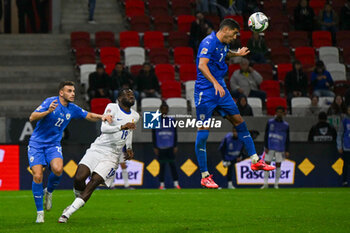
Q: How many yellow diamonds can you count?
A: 7